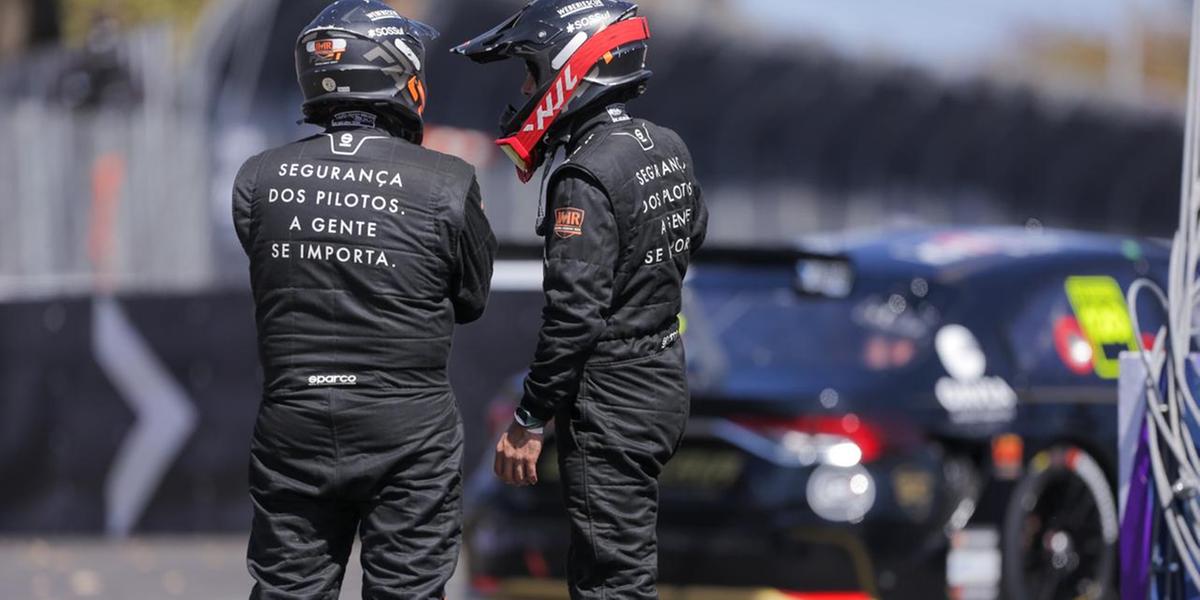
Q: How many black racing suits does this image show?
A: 2